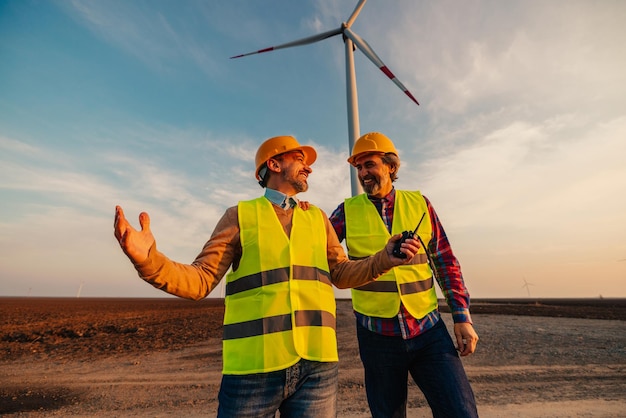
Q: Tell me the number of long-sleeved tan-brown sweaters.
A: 1